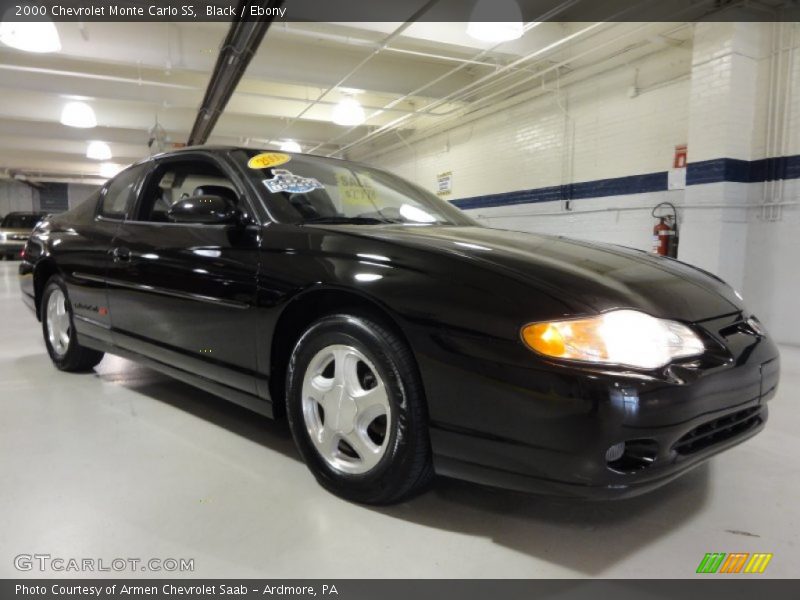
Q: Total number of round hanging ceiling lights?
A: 7